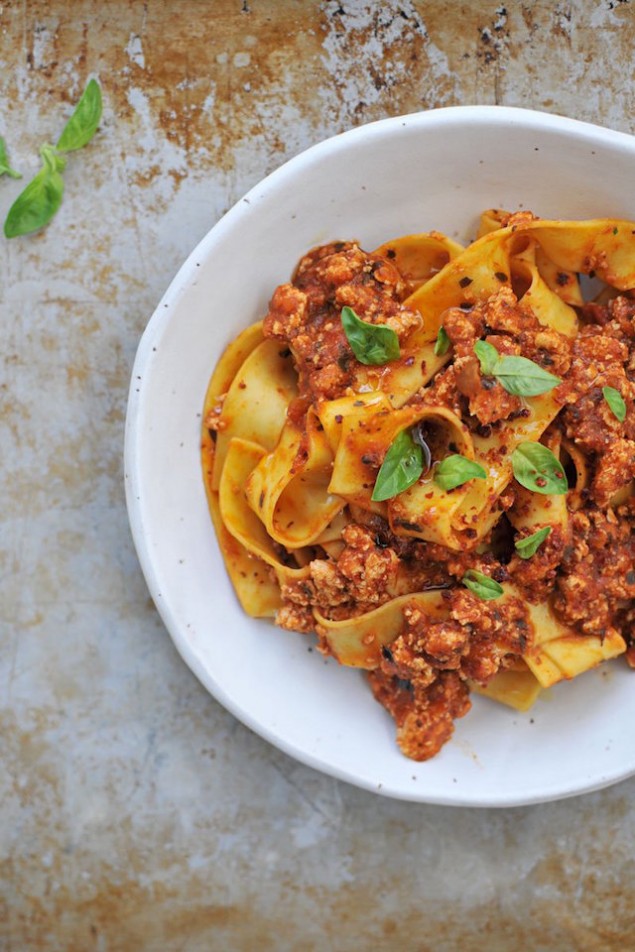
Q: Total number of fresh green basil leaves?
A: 13